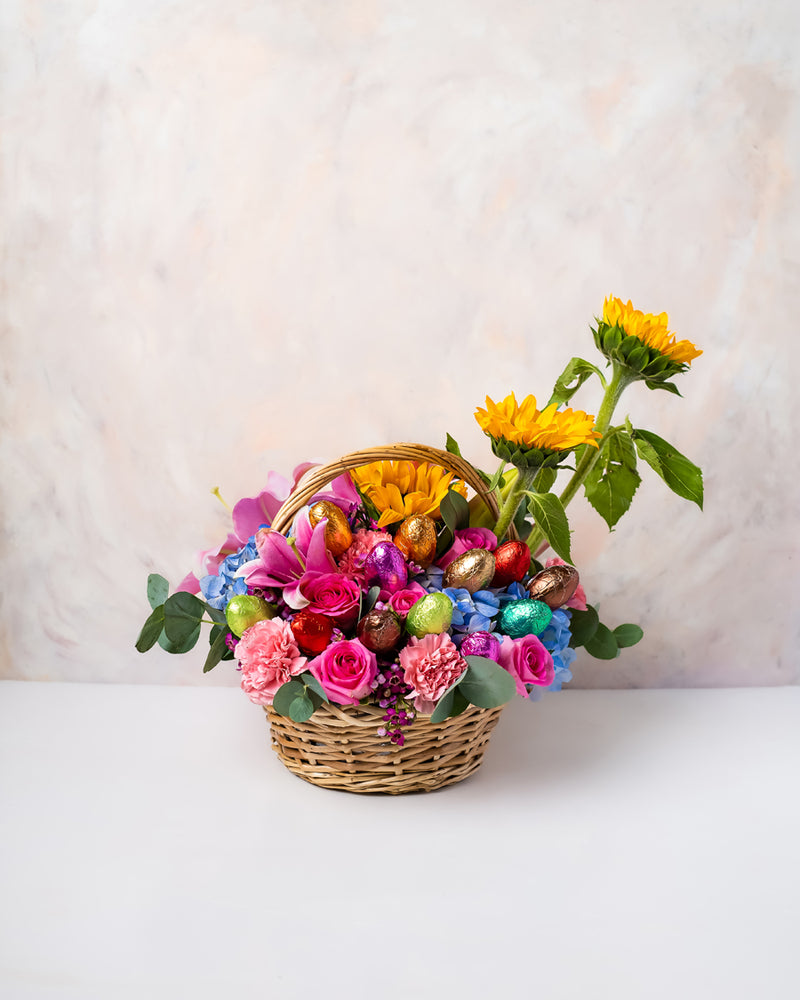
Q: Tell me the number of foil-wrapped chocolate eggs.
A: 12